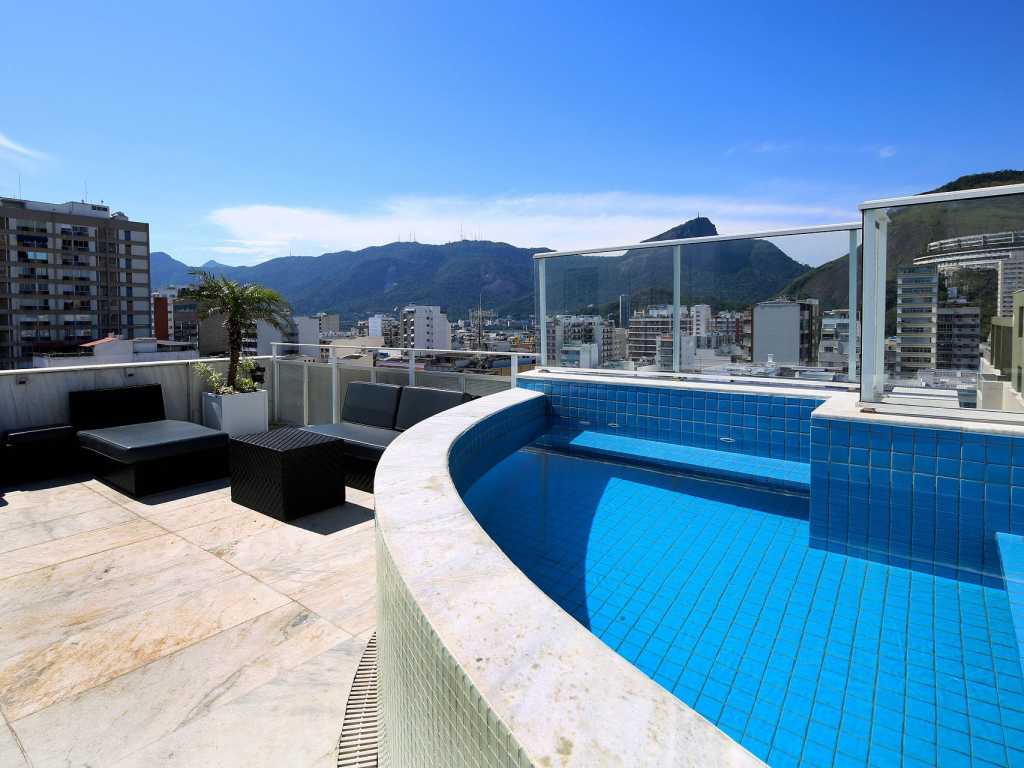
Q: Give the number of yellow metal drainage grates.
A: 0